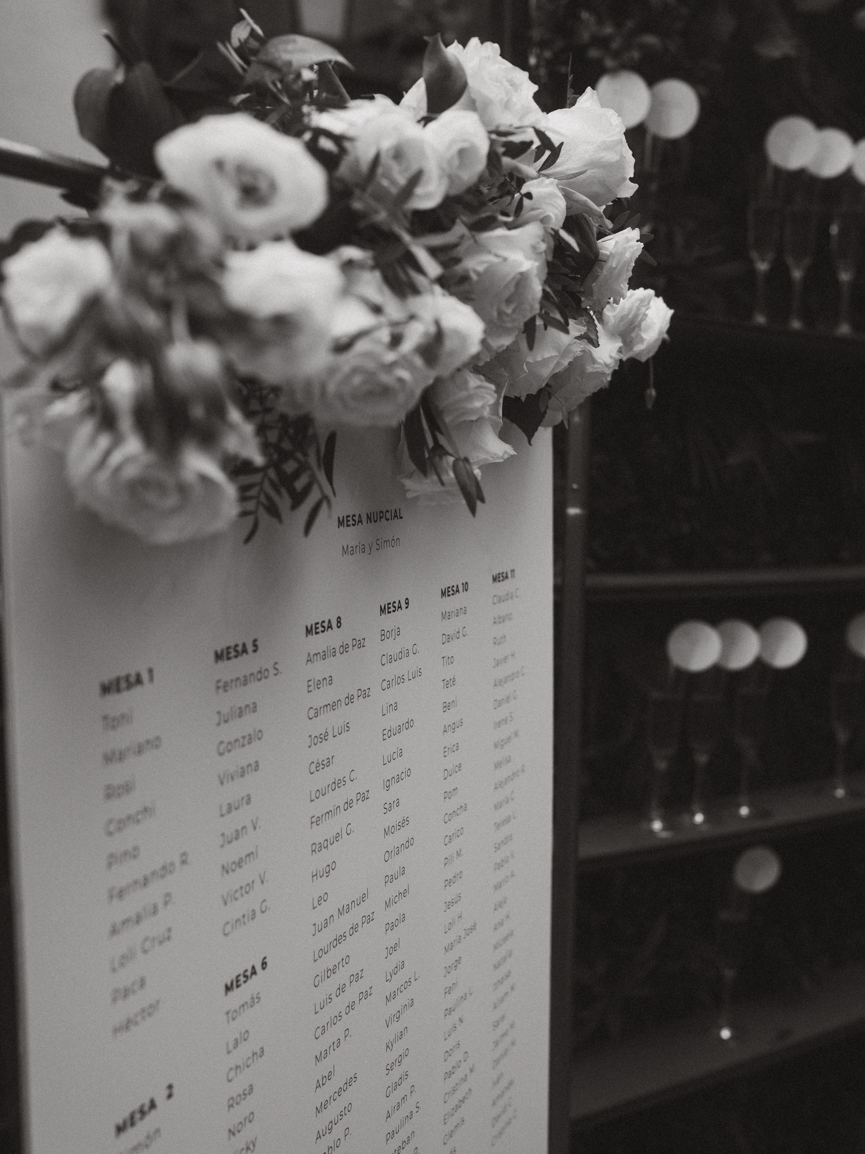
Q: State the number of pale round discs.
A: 10